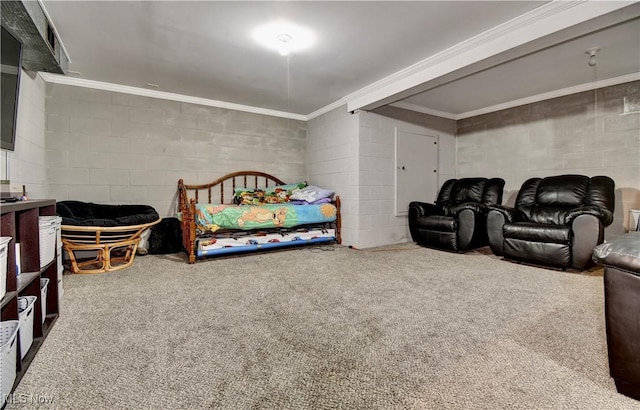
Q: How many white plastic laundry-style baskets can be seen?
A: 5